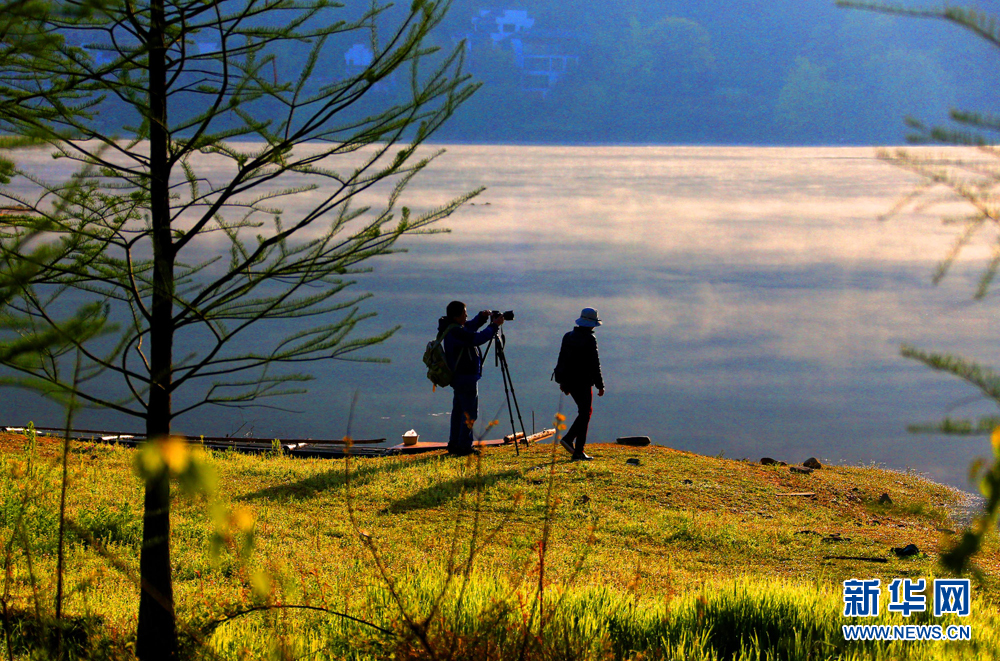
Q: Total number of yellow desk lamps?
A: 0